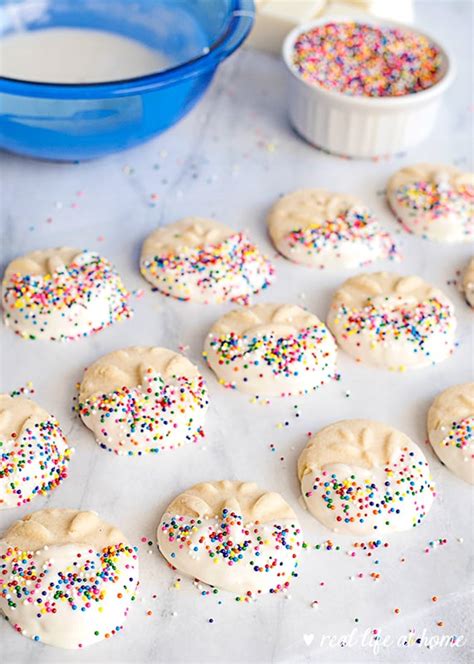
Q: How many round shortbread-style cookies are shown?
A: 13